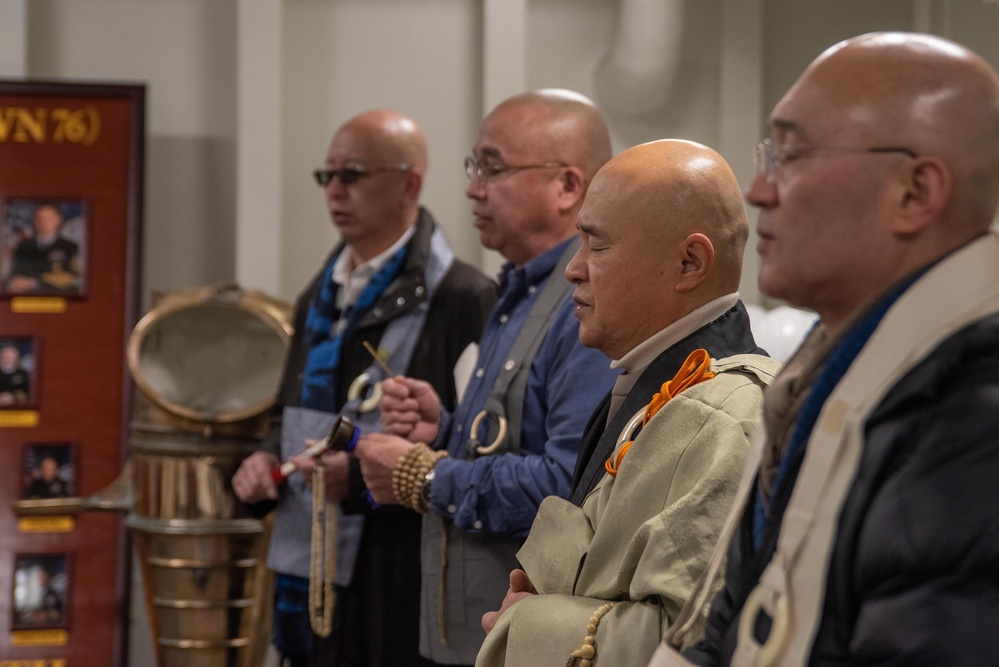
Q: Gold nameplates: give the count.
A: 4